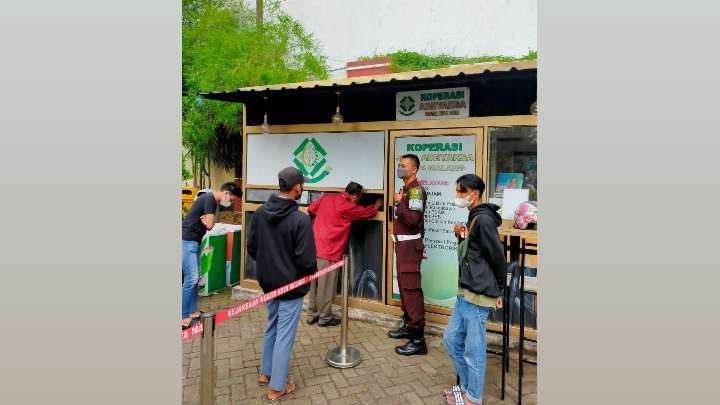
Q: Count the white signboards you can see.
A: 3